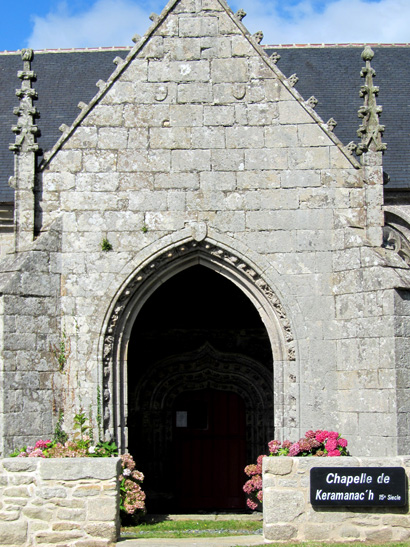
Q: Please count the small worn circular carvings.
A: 2